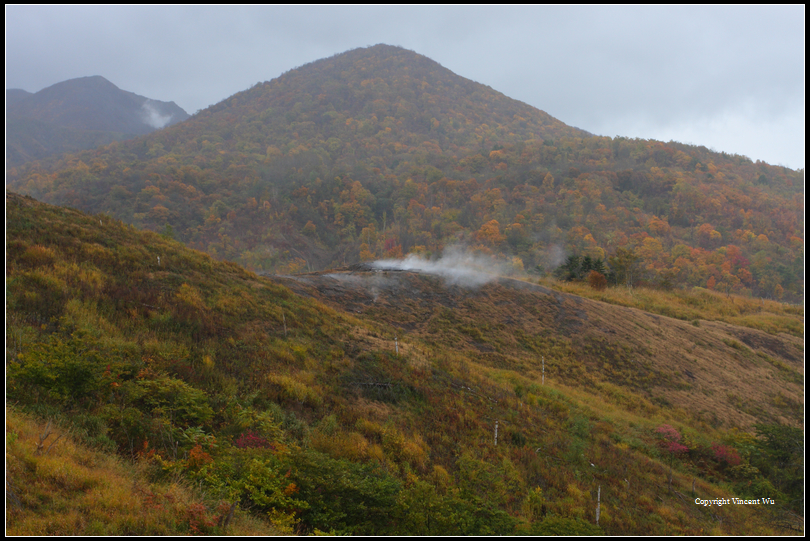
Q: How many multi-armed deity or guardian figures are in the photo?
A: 0